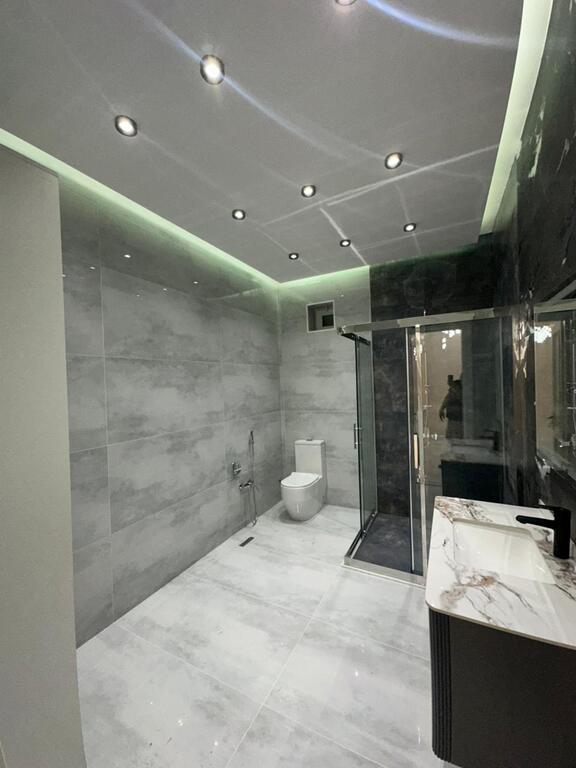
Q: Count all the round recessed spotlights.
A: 9